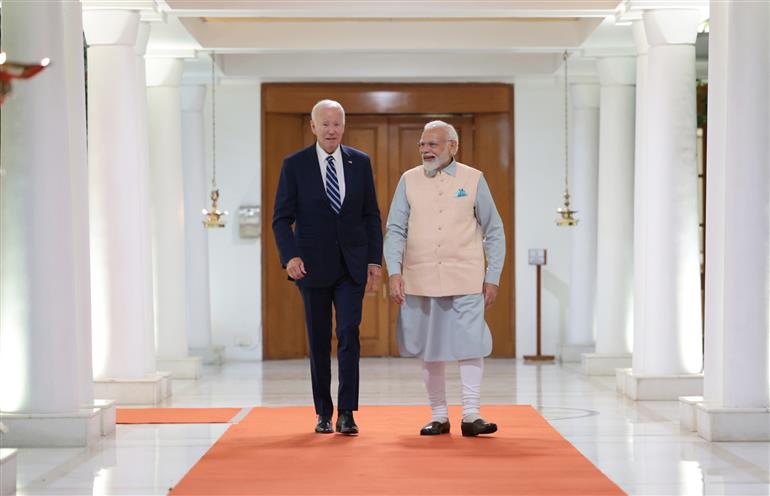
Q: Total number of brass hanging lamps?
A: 2